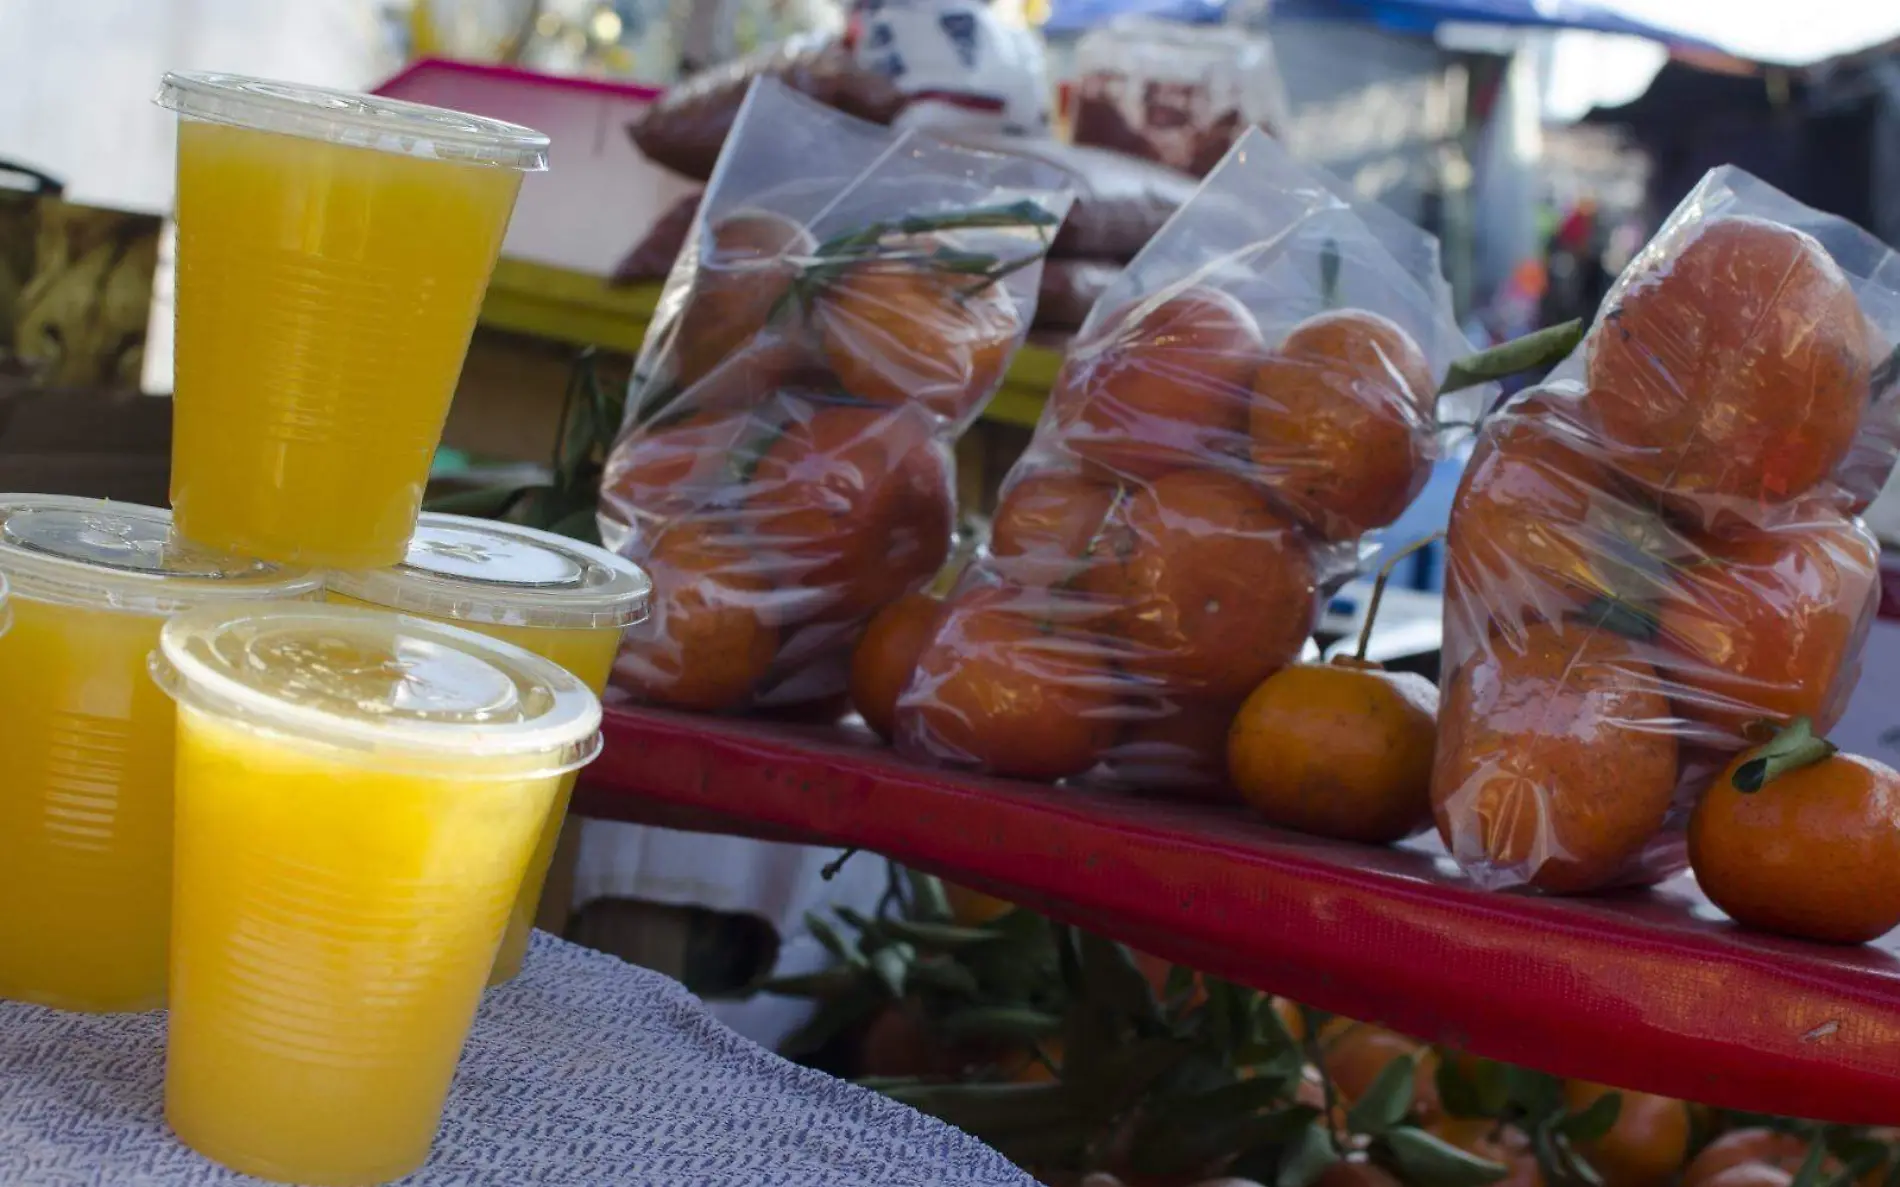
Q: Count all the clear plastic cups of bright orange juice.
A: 4